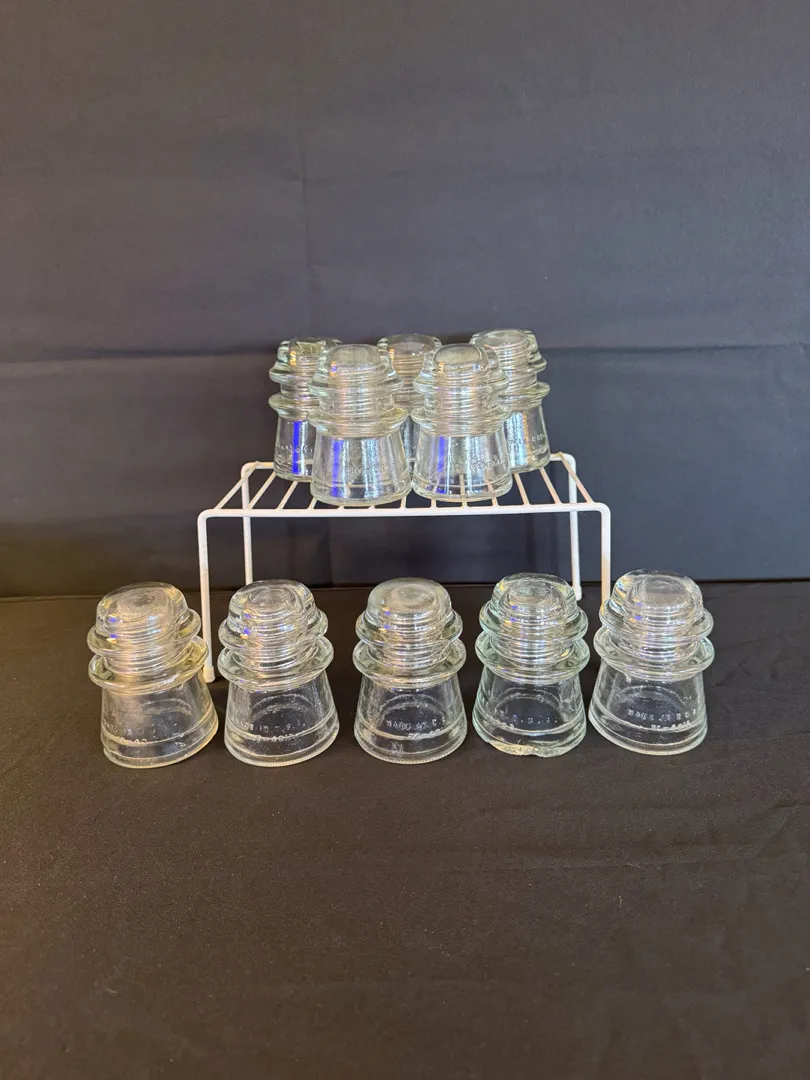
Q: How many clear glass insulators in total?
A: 10